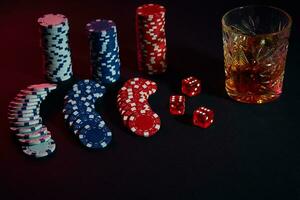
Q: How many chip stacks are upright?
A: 3